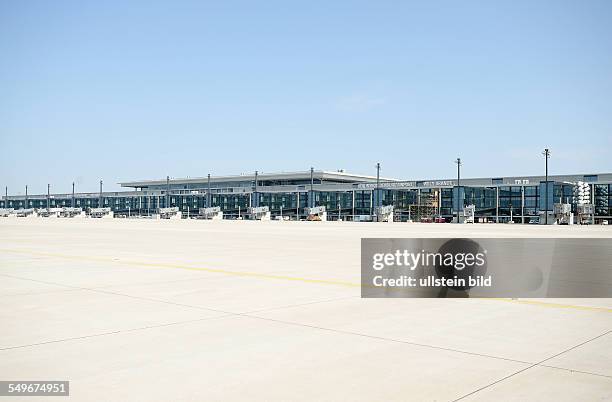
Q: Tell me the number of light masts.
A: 12